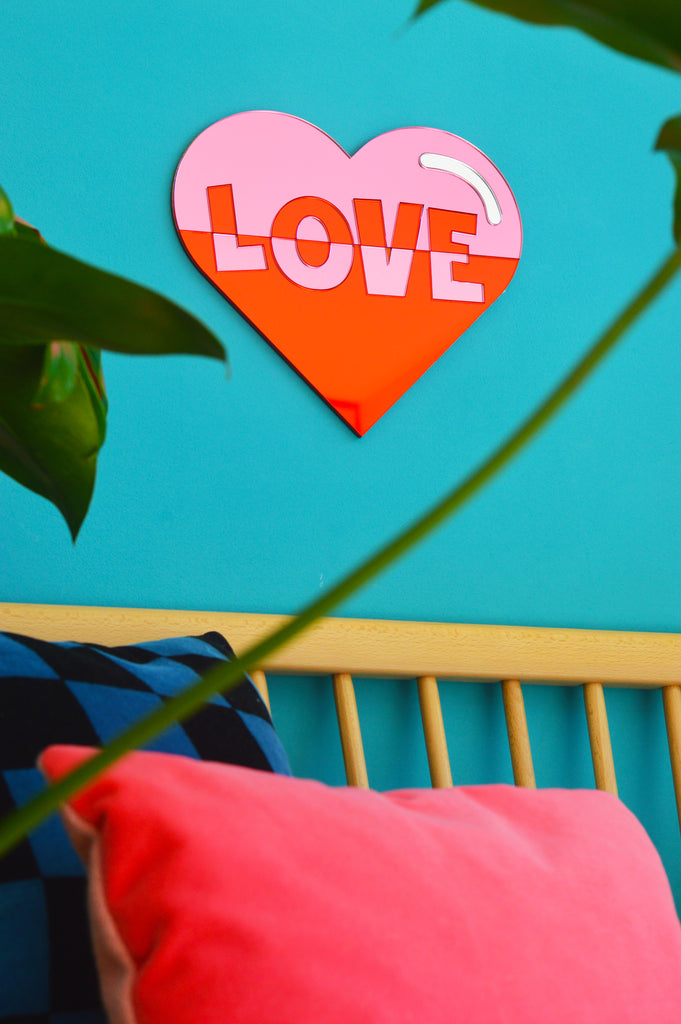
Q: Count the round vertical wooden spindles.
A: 6